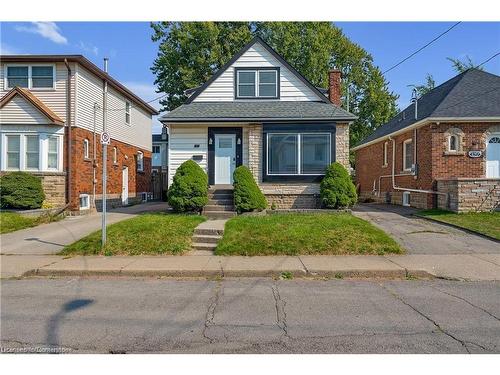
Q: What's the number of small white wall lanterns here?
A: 2